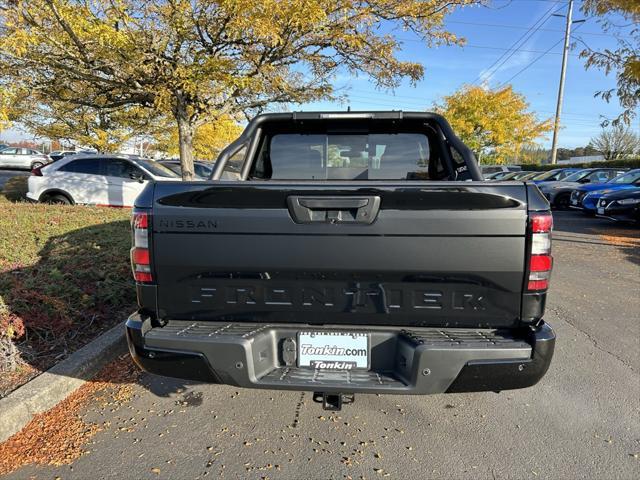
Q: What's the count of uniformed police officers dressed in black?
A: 0